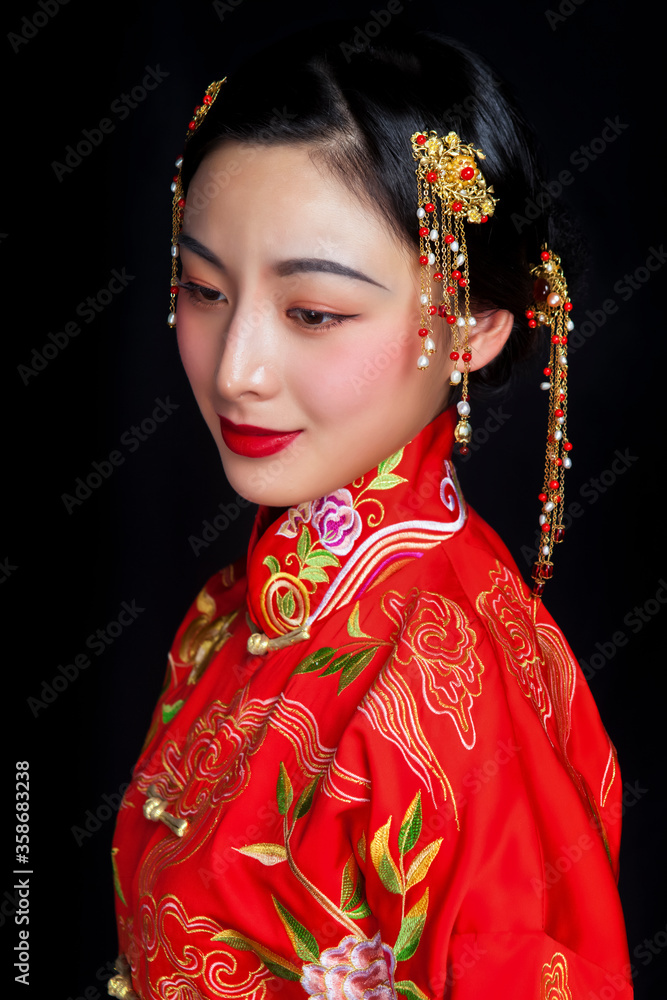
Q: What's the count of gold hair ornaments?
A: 3